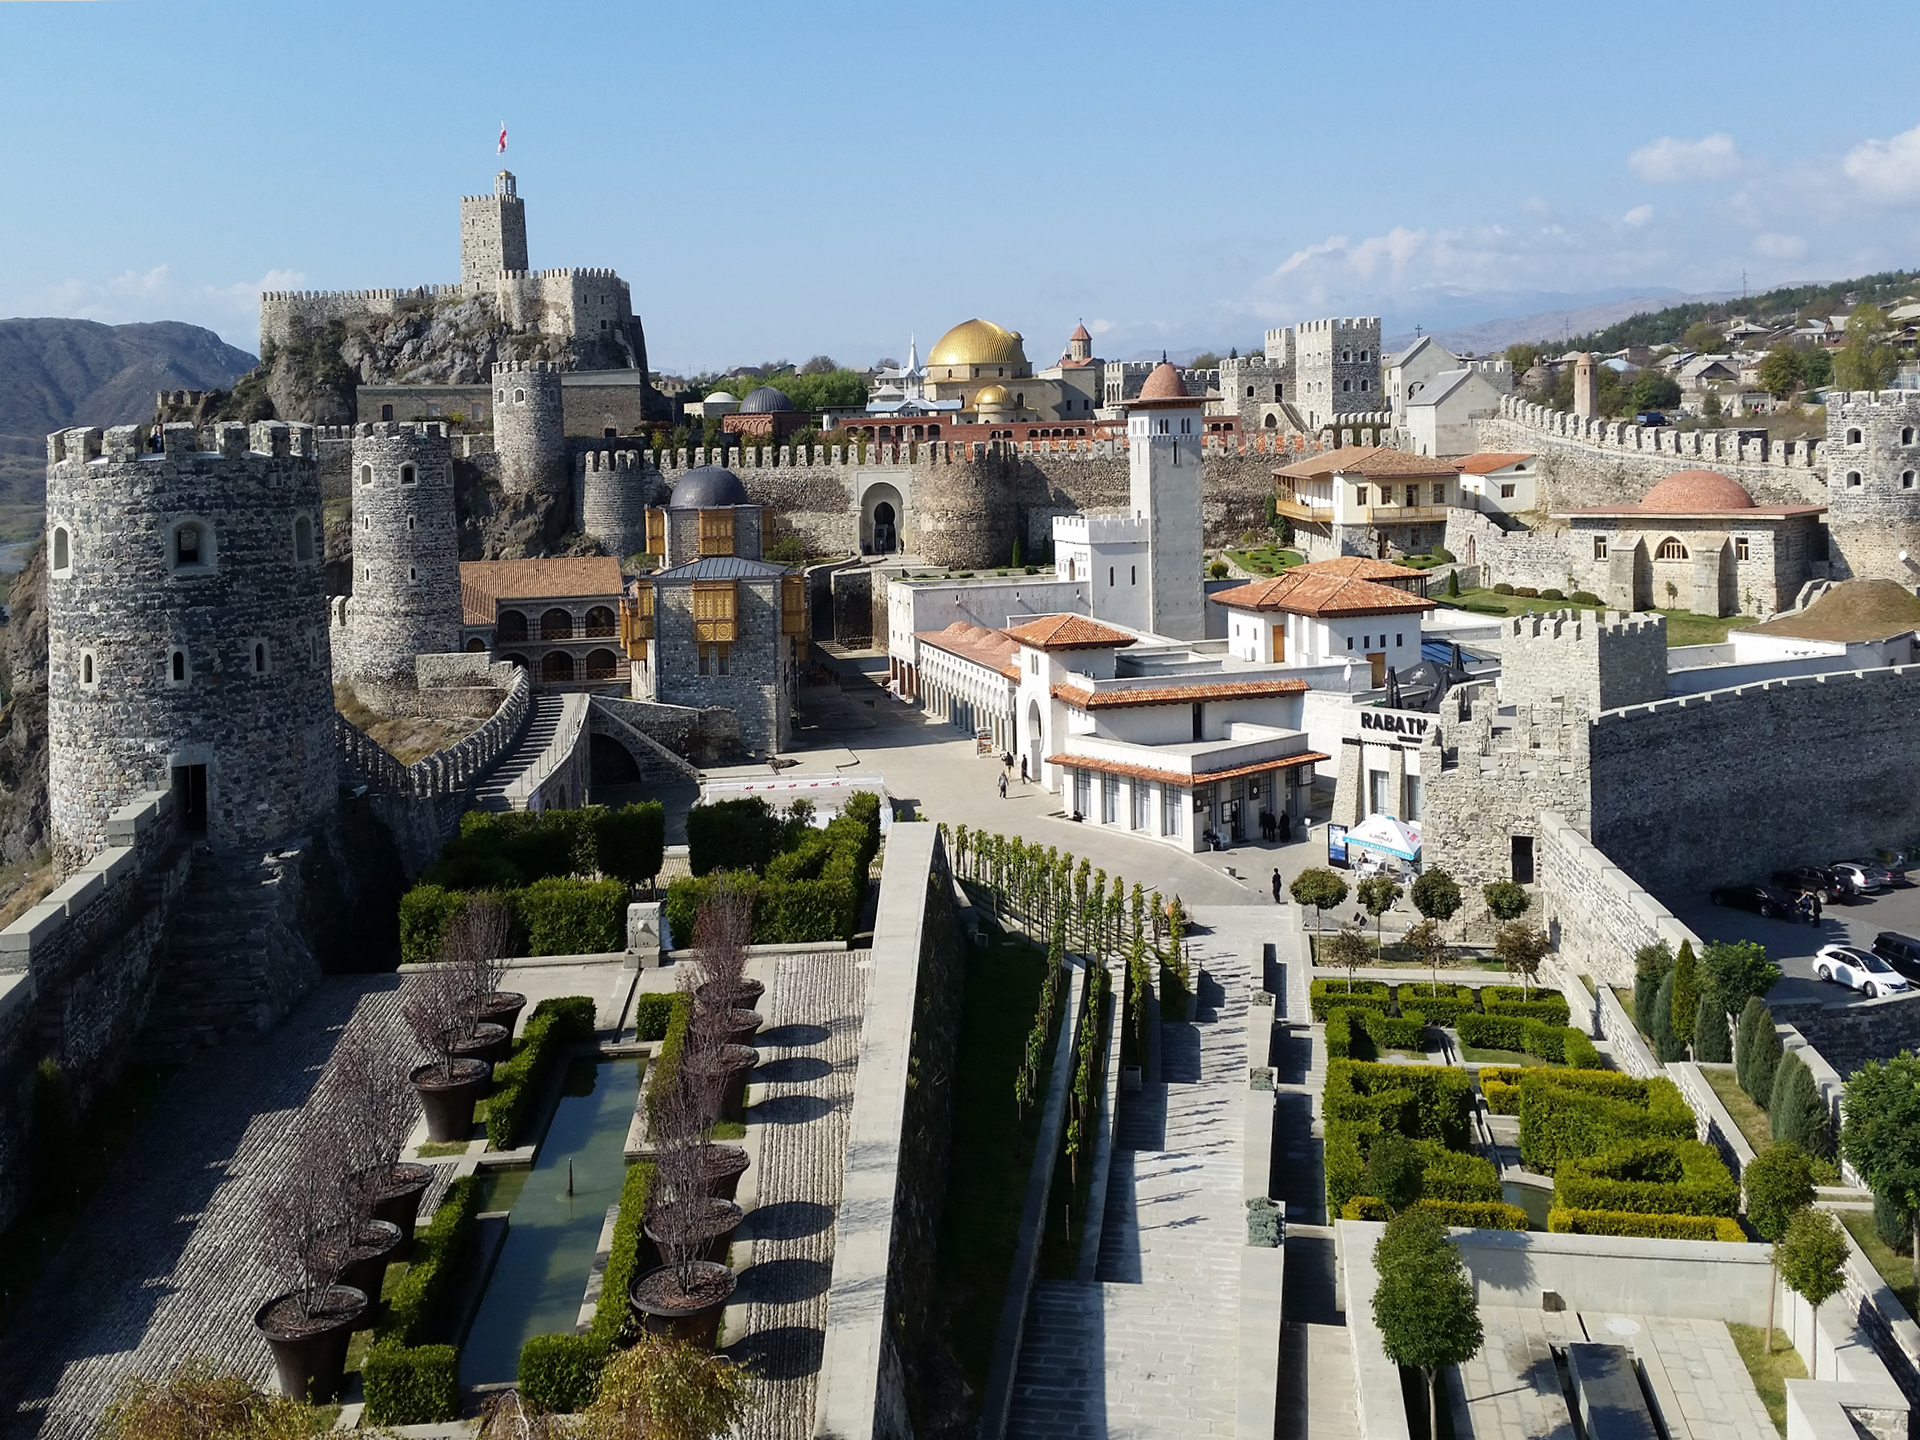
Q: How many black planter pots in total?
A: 12